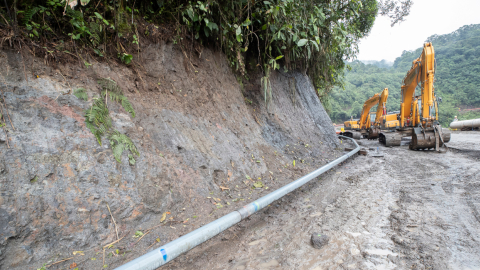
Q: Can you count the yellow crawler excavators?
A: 2